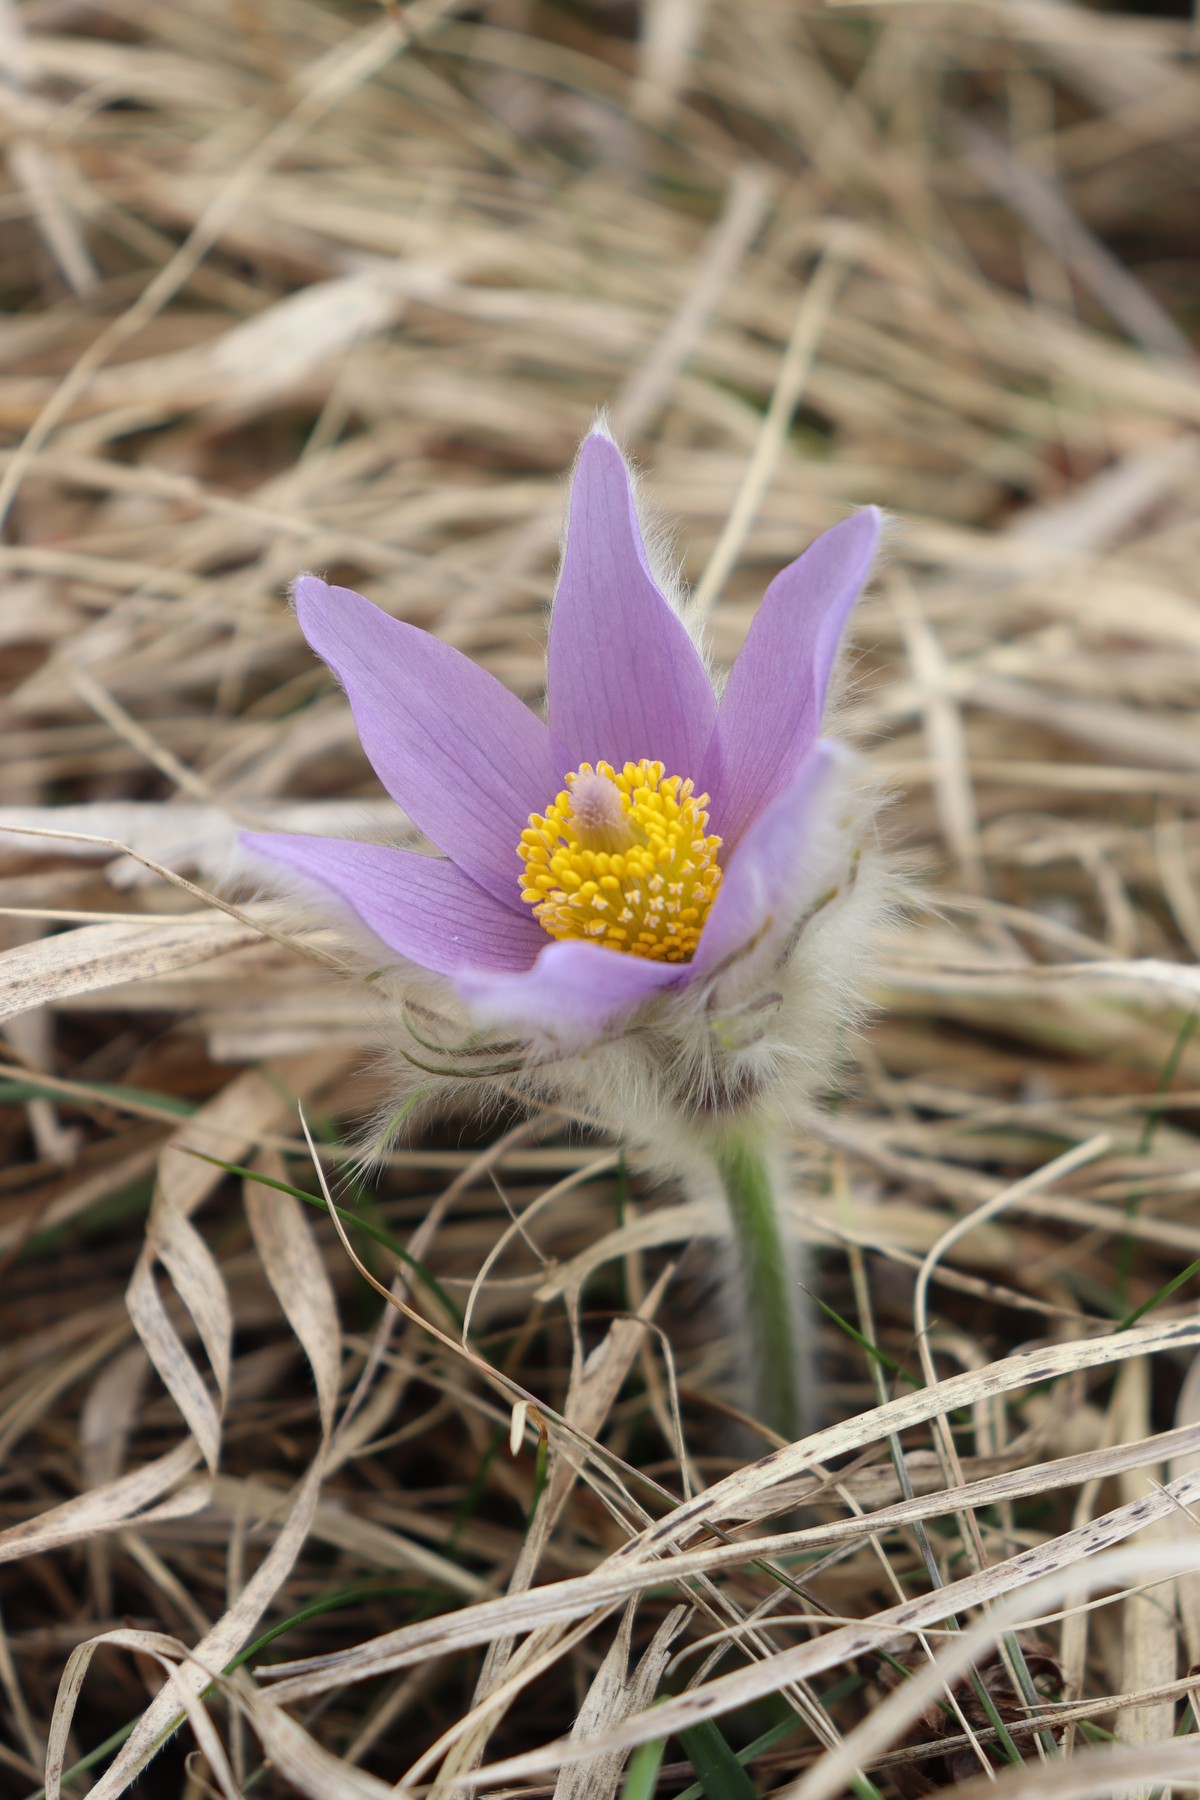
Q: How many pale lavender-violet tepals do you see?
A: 6